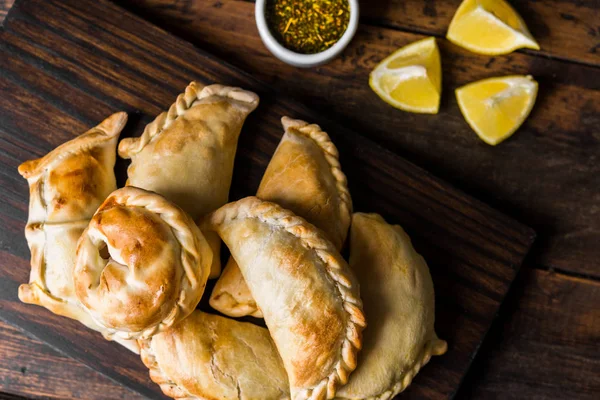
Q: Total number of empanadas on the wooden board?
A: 7